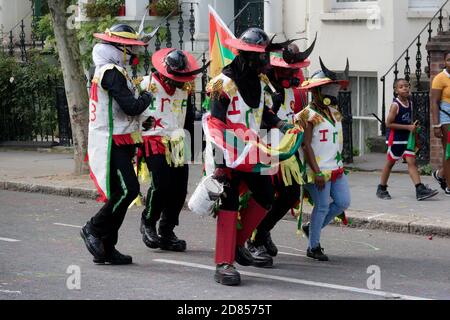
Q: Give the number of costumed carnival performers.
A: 5